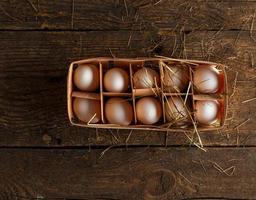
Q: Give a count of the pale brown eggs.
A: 10